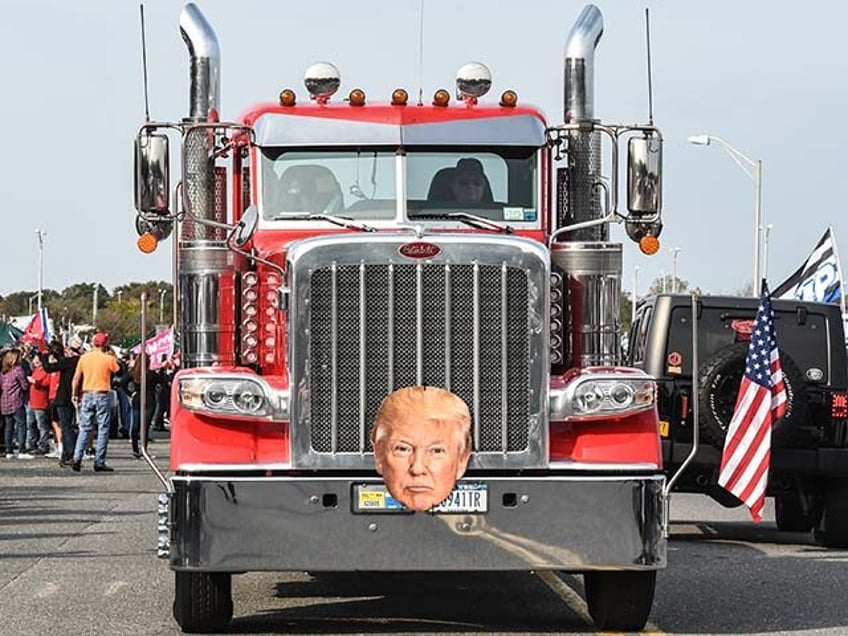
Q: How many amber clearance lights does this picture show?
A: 5